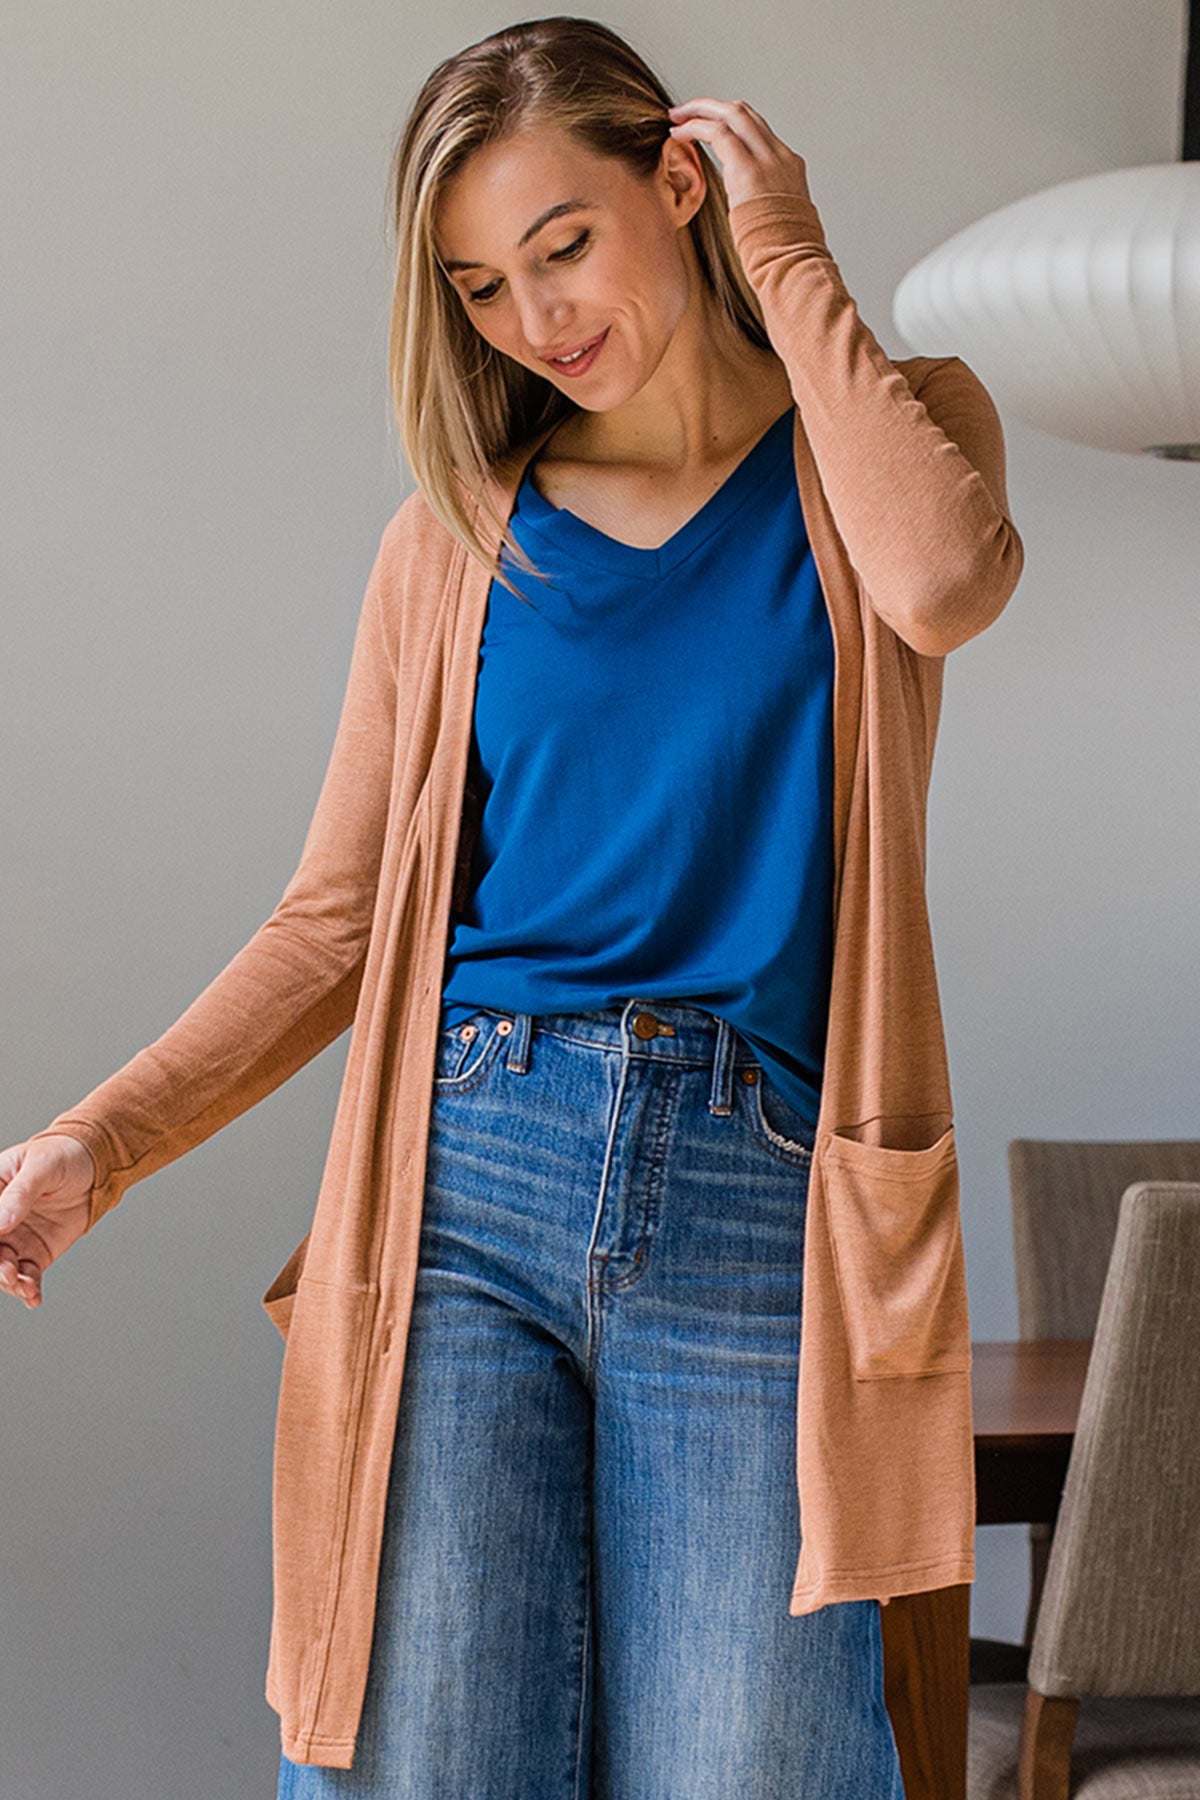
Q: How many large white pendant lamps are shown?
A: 1